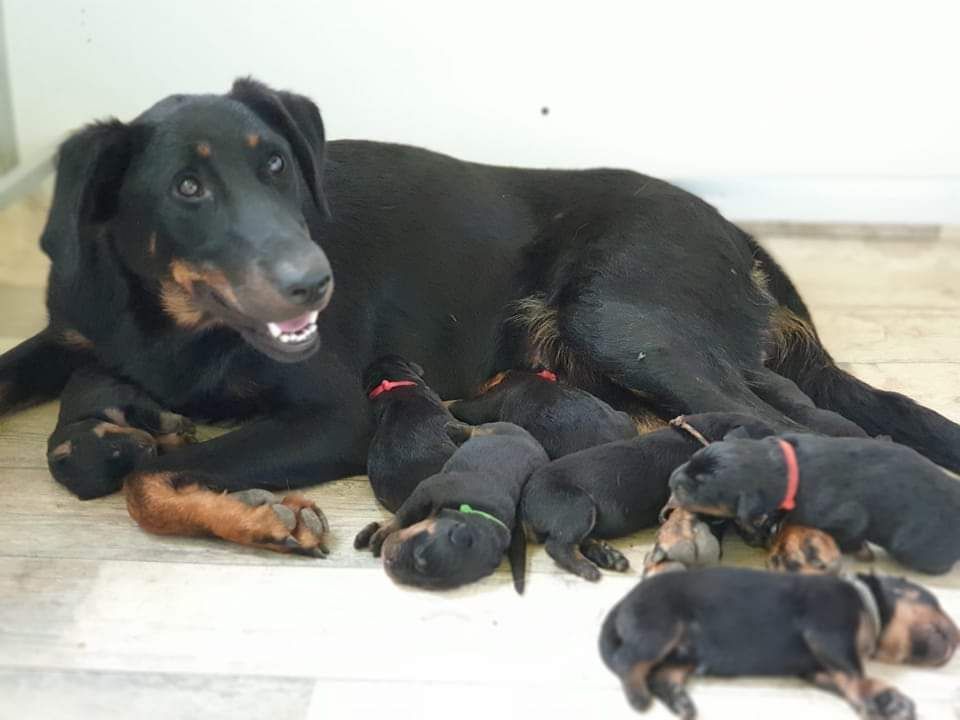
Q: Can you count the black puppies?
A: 7